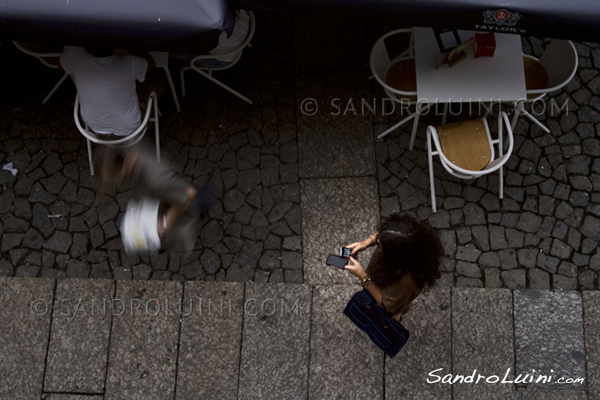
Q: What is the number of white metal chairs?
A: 6